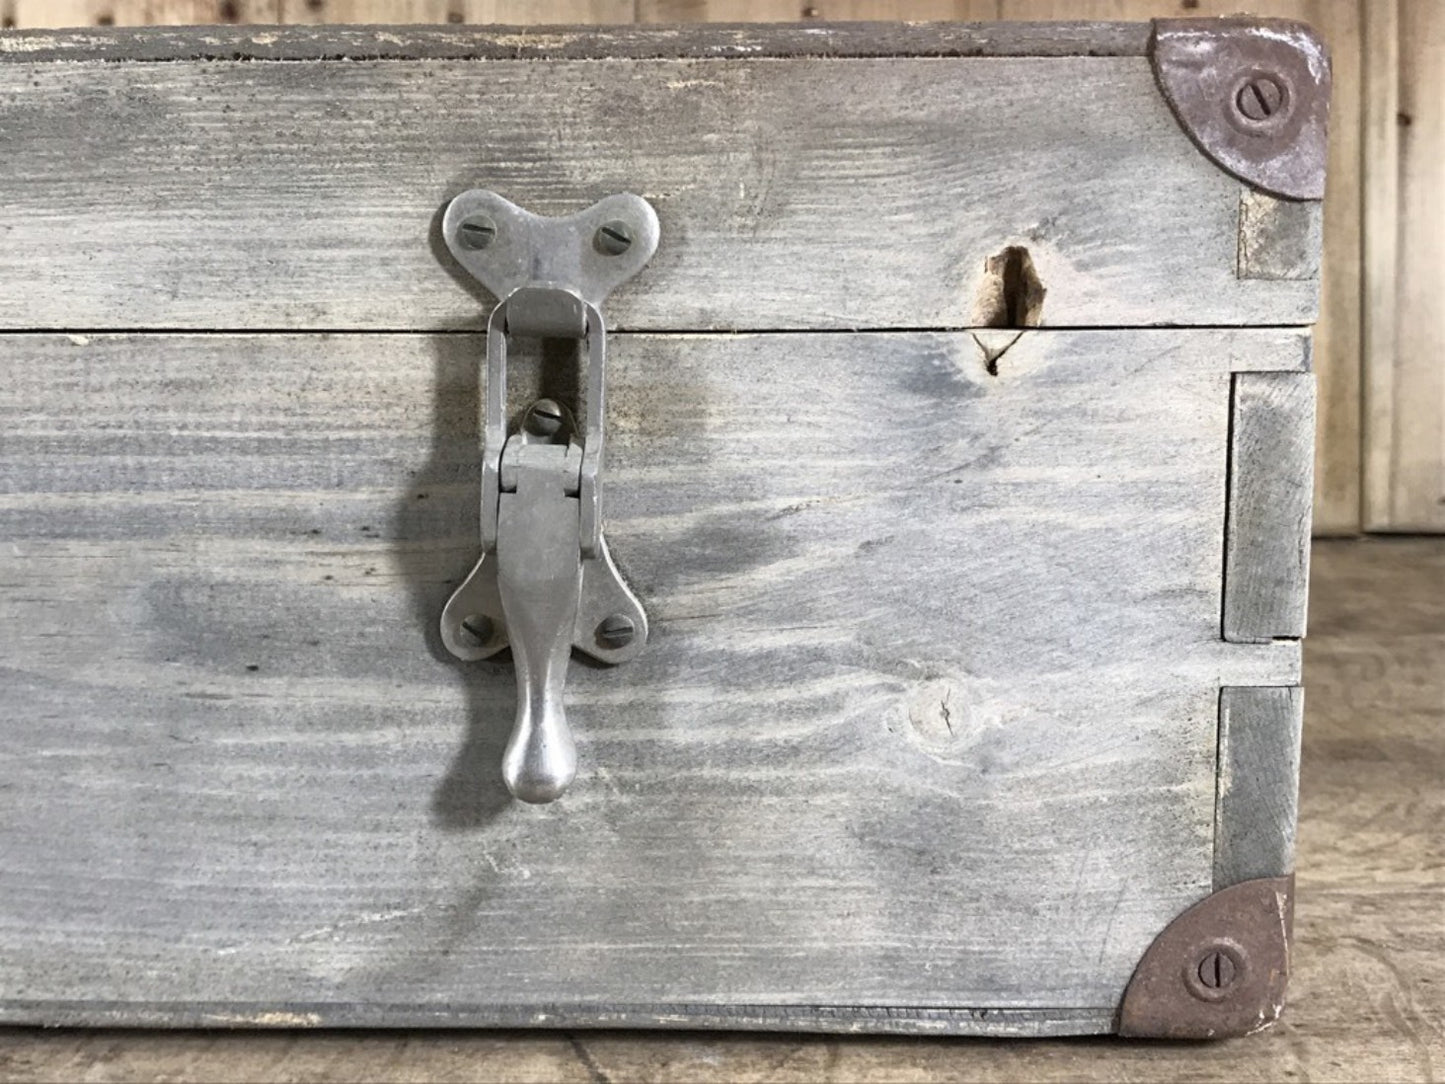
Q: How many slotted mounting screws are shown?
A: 7